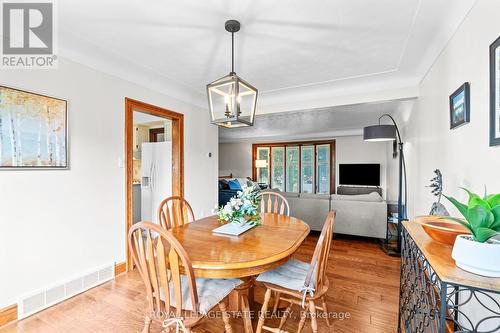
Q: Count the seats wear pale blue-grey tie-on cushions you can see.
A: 2